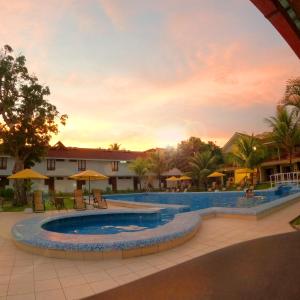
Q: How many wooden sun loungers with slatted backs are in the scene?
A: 3